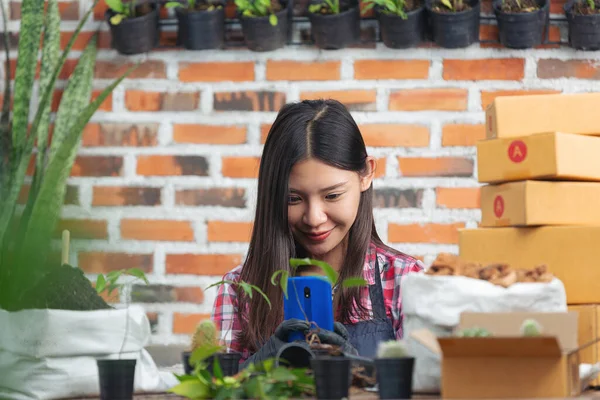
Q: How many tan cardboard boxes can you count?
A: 6